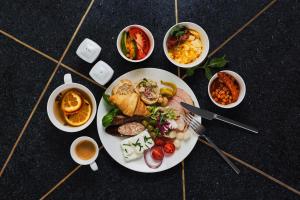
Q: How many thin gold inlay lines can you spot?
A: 4